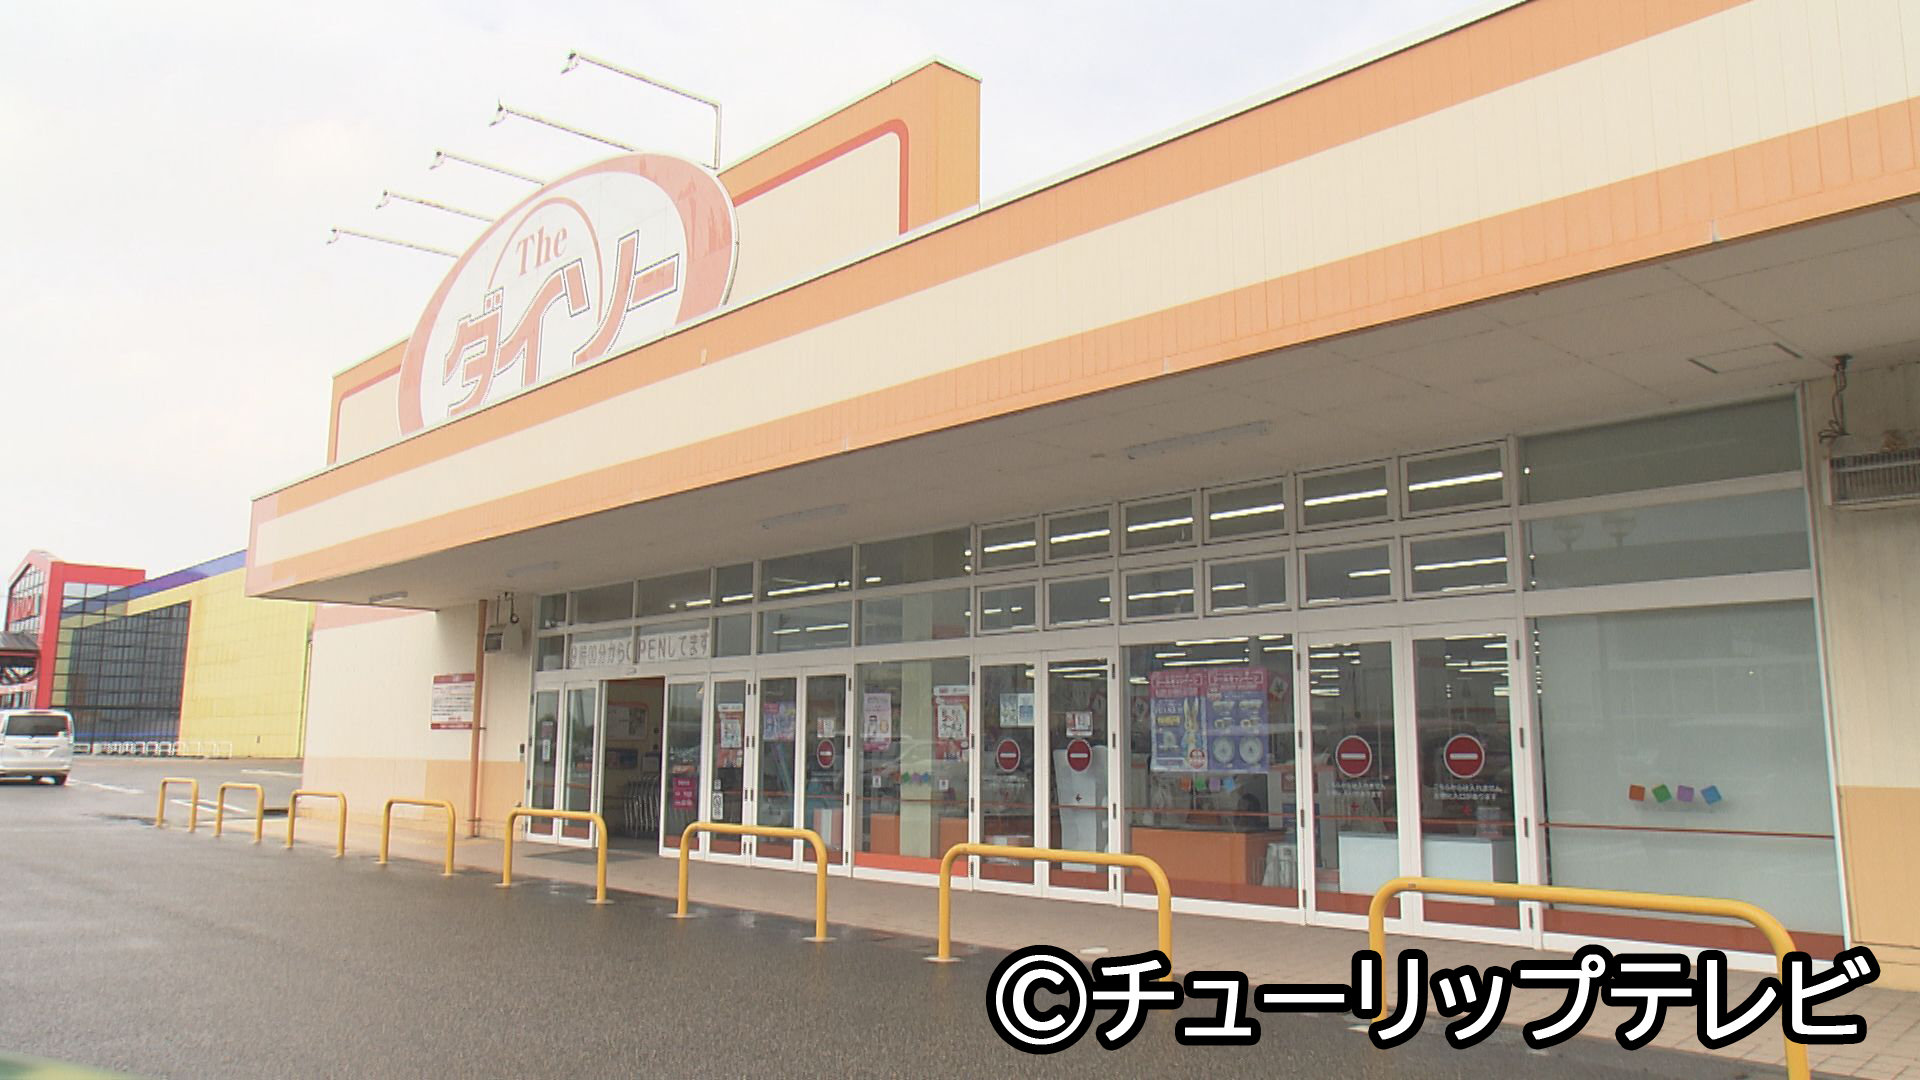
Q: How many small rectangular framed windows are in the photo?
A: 12